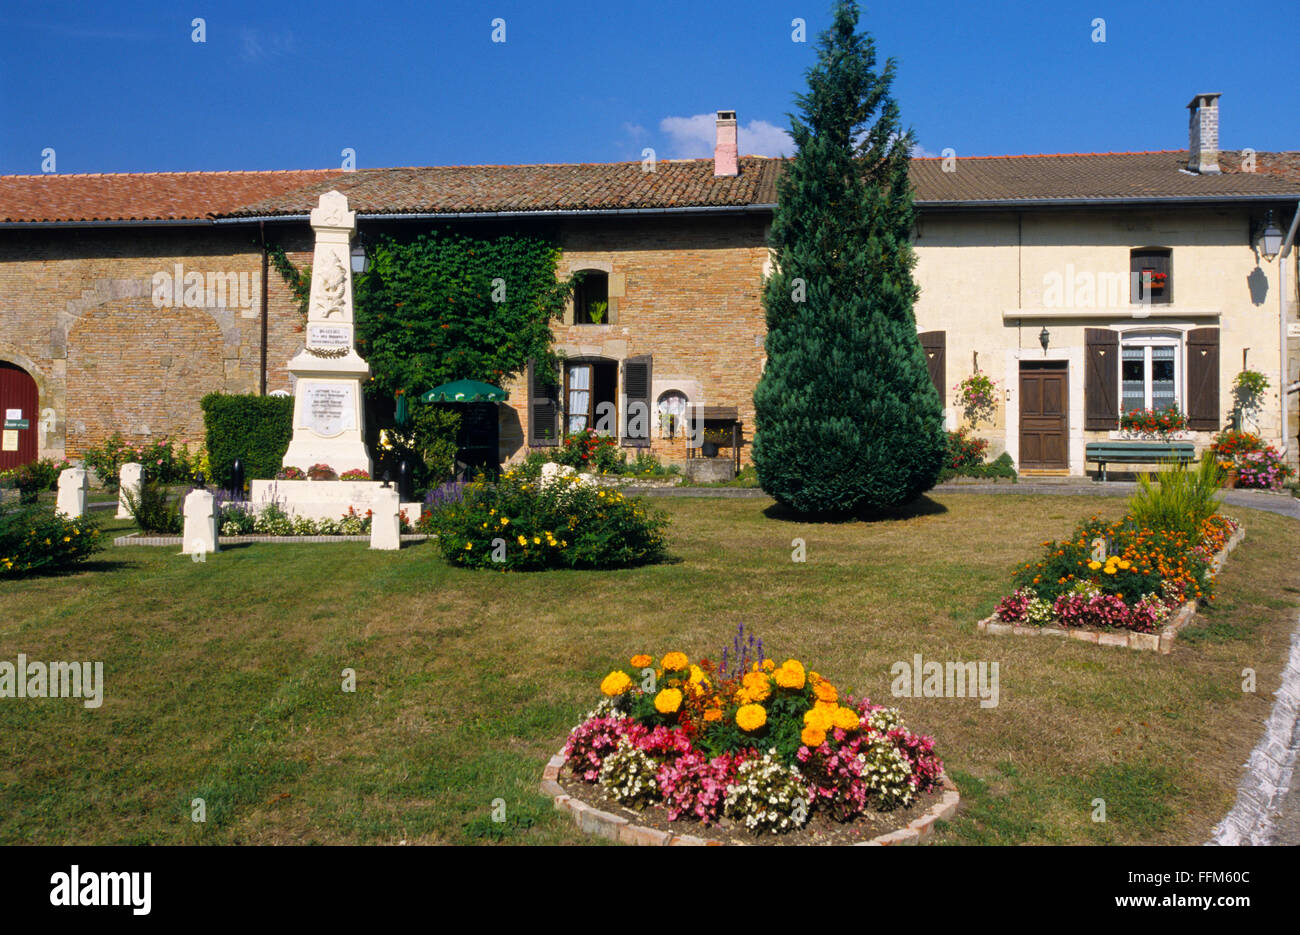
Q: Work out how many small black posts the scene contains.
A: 2